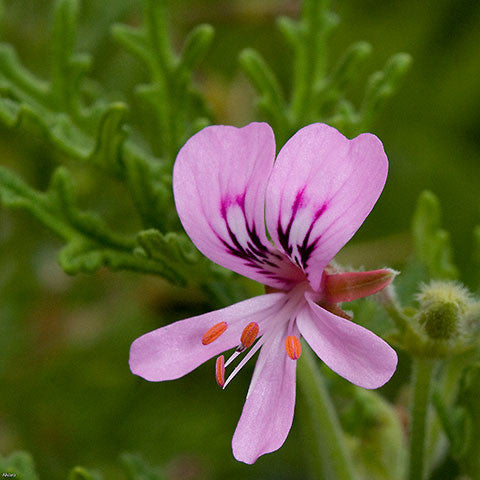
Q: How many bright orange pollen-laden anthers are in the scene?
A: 4